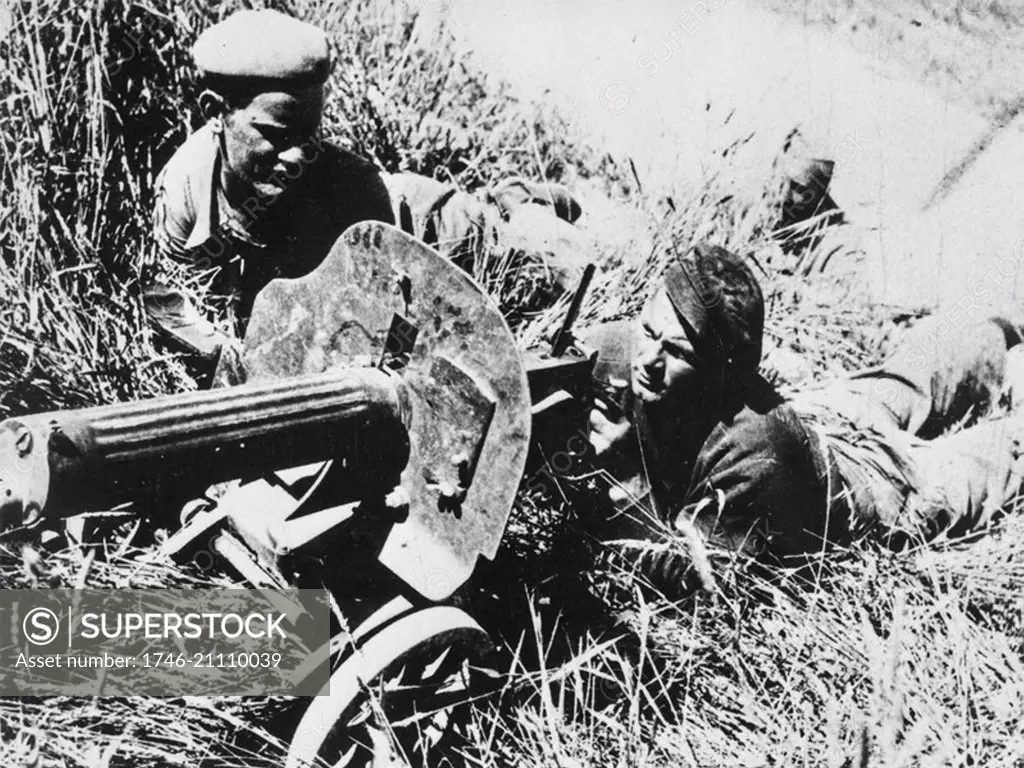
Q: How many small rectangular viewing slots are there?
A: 1